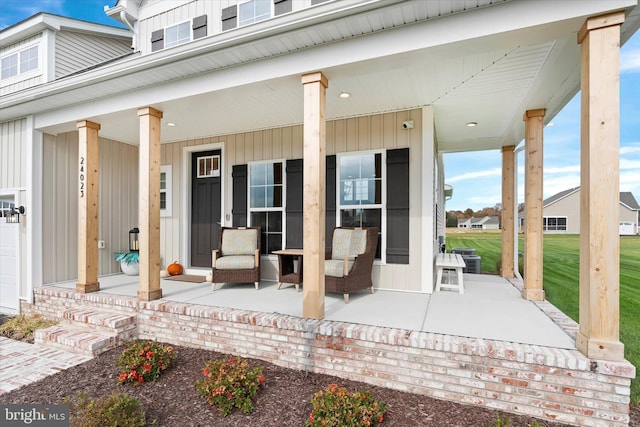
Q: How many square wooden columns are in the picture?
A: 6